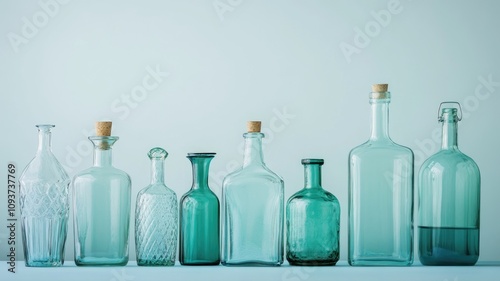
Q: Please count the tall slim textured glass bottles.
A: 2